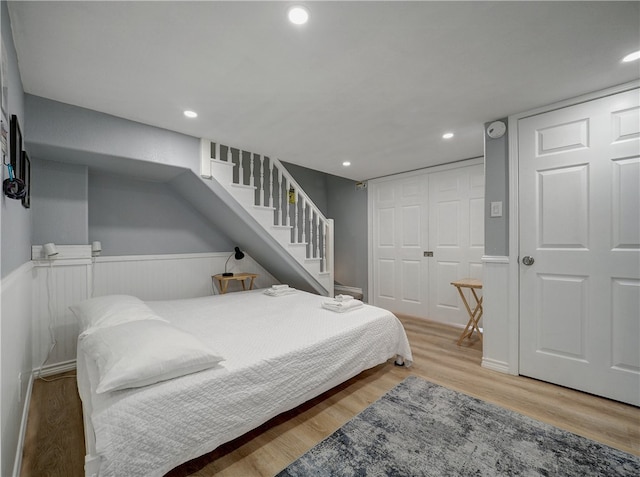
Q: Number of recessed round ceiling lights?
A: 5